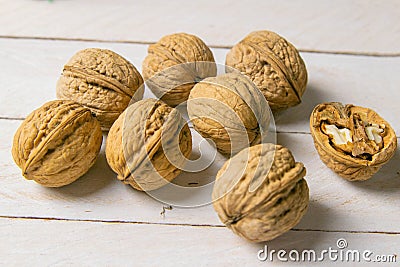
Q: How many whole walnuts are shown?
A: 7